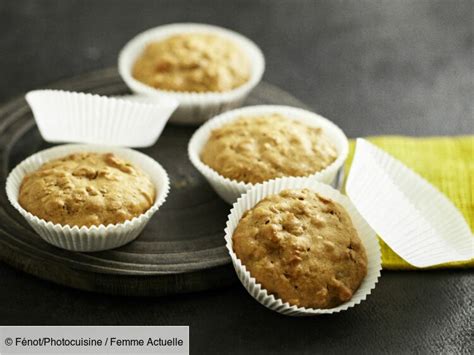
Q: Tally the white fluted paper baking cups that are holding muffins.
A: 4